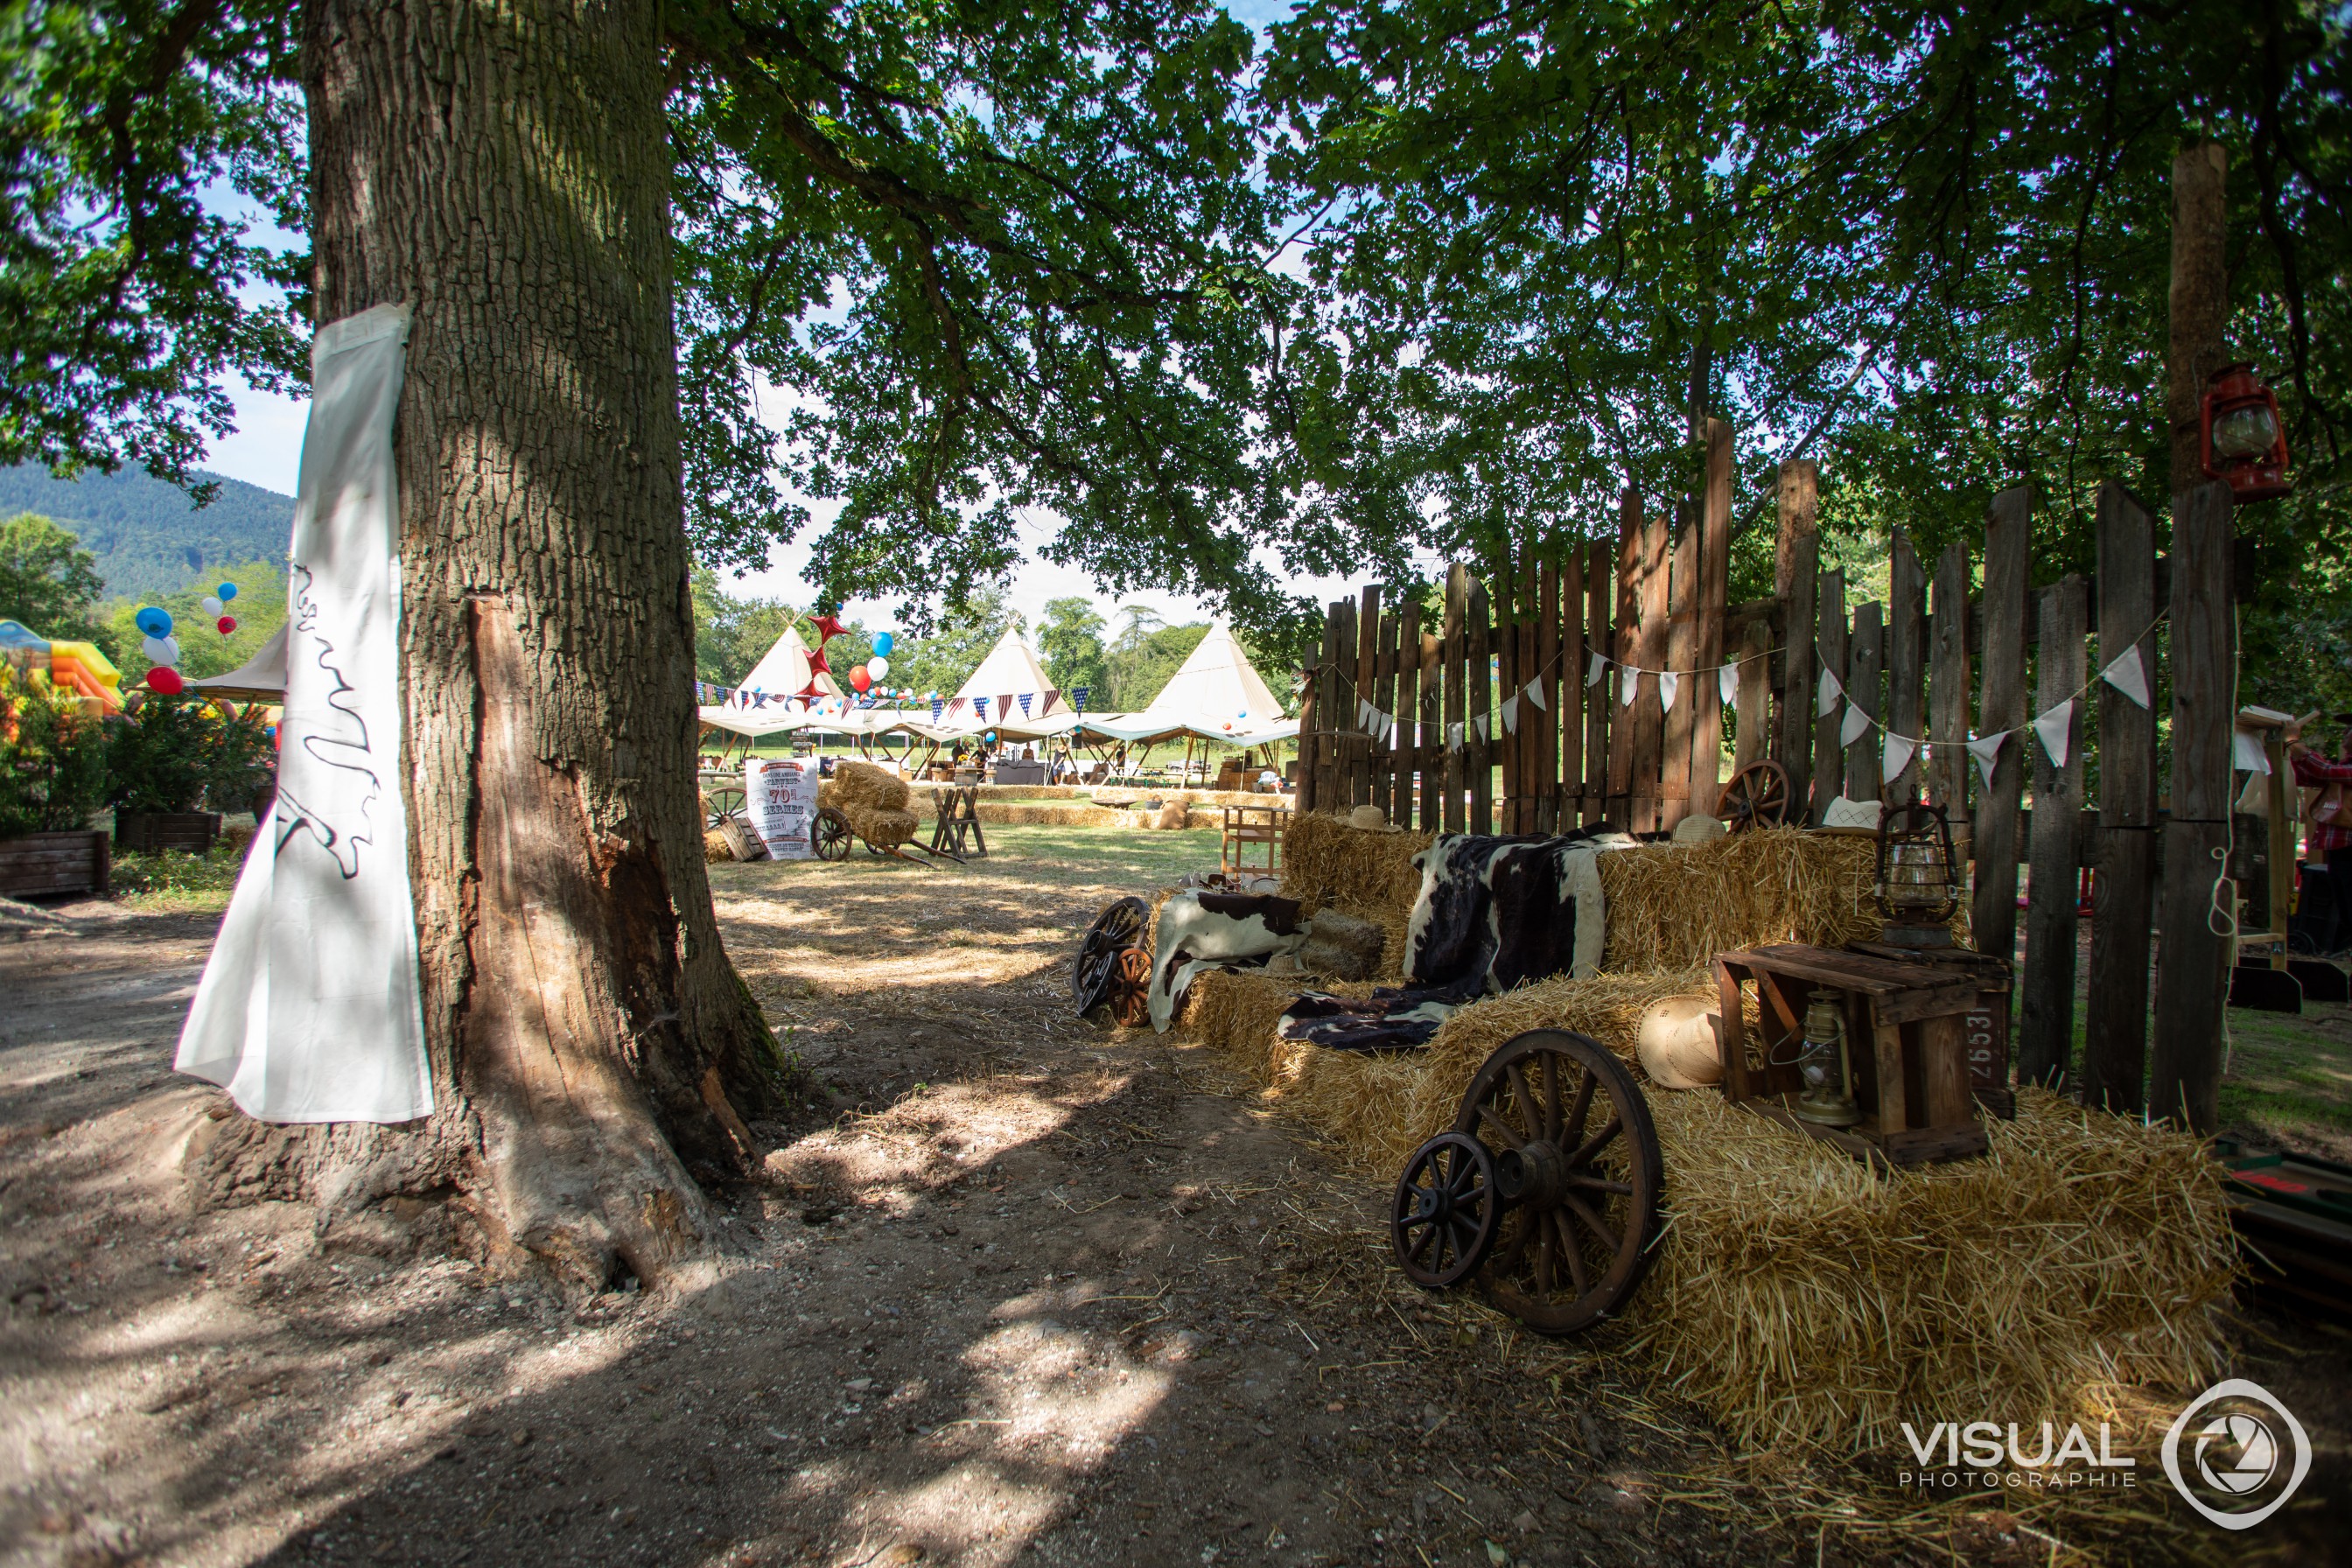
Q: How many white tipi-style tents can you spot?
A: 3